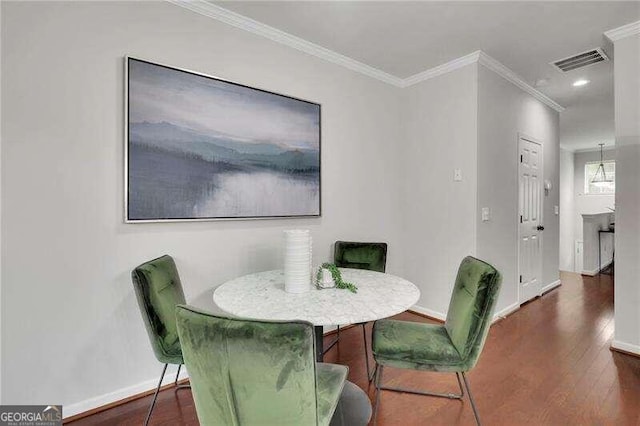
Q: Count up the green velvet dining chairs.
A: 4